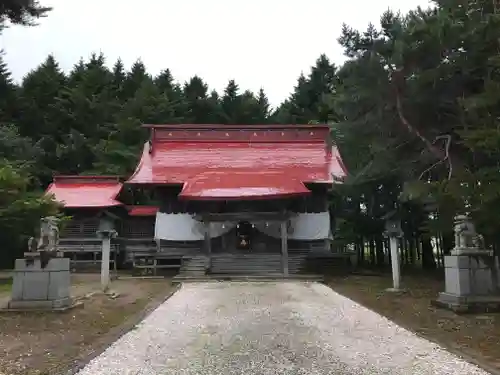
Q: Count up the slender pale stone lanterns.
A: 2